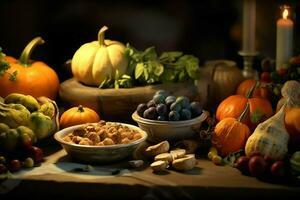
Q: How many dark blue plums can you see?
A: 13